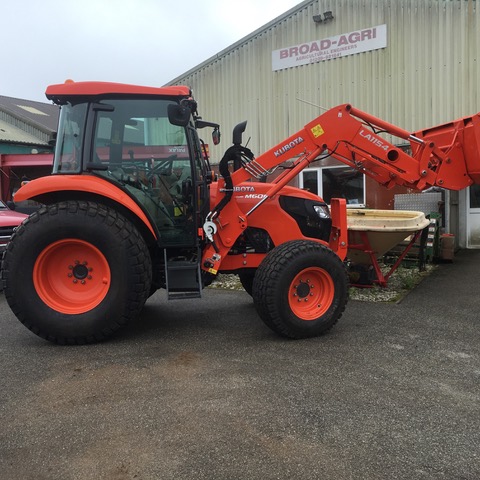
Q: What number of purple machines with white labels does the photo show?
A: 0